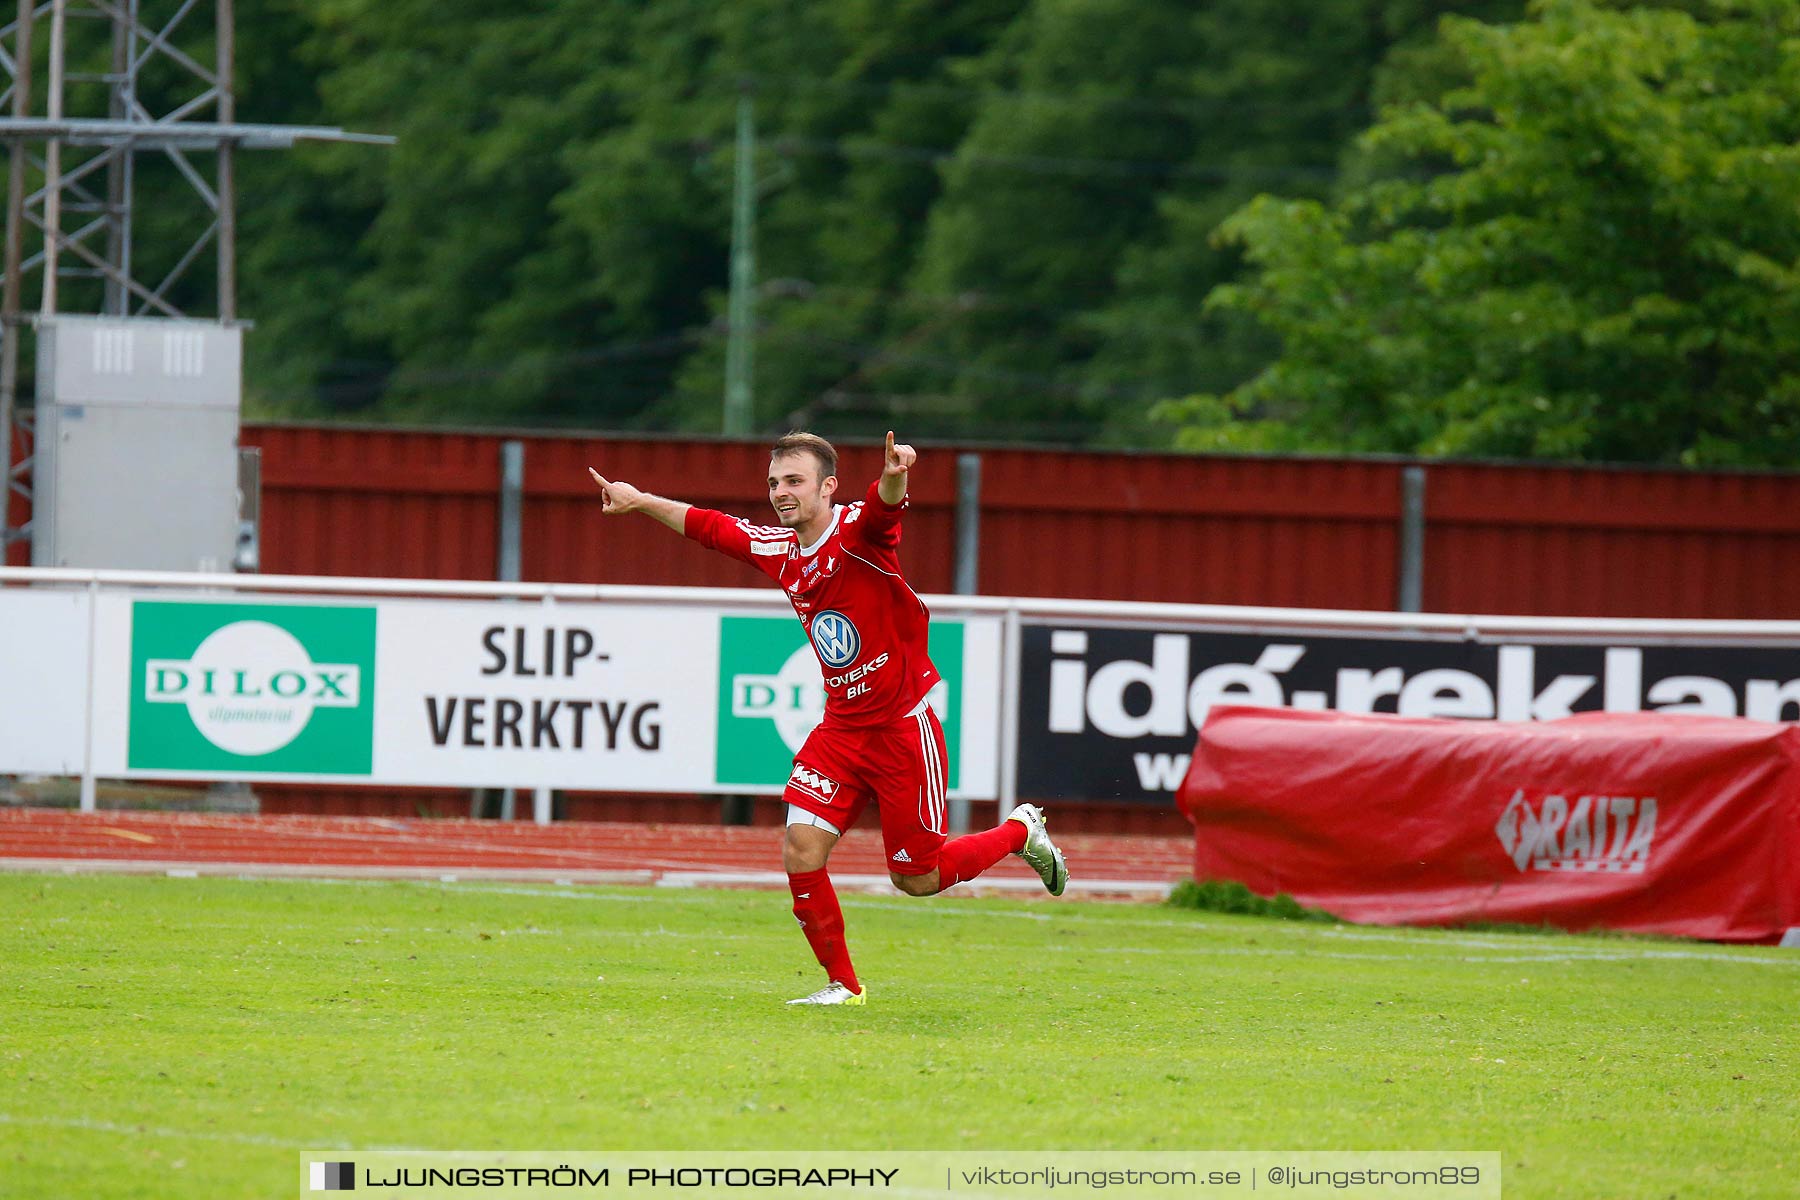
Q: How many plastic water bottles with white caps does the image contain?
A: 0